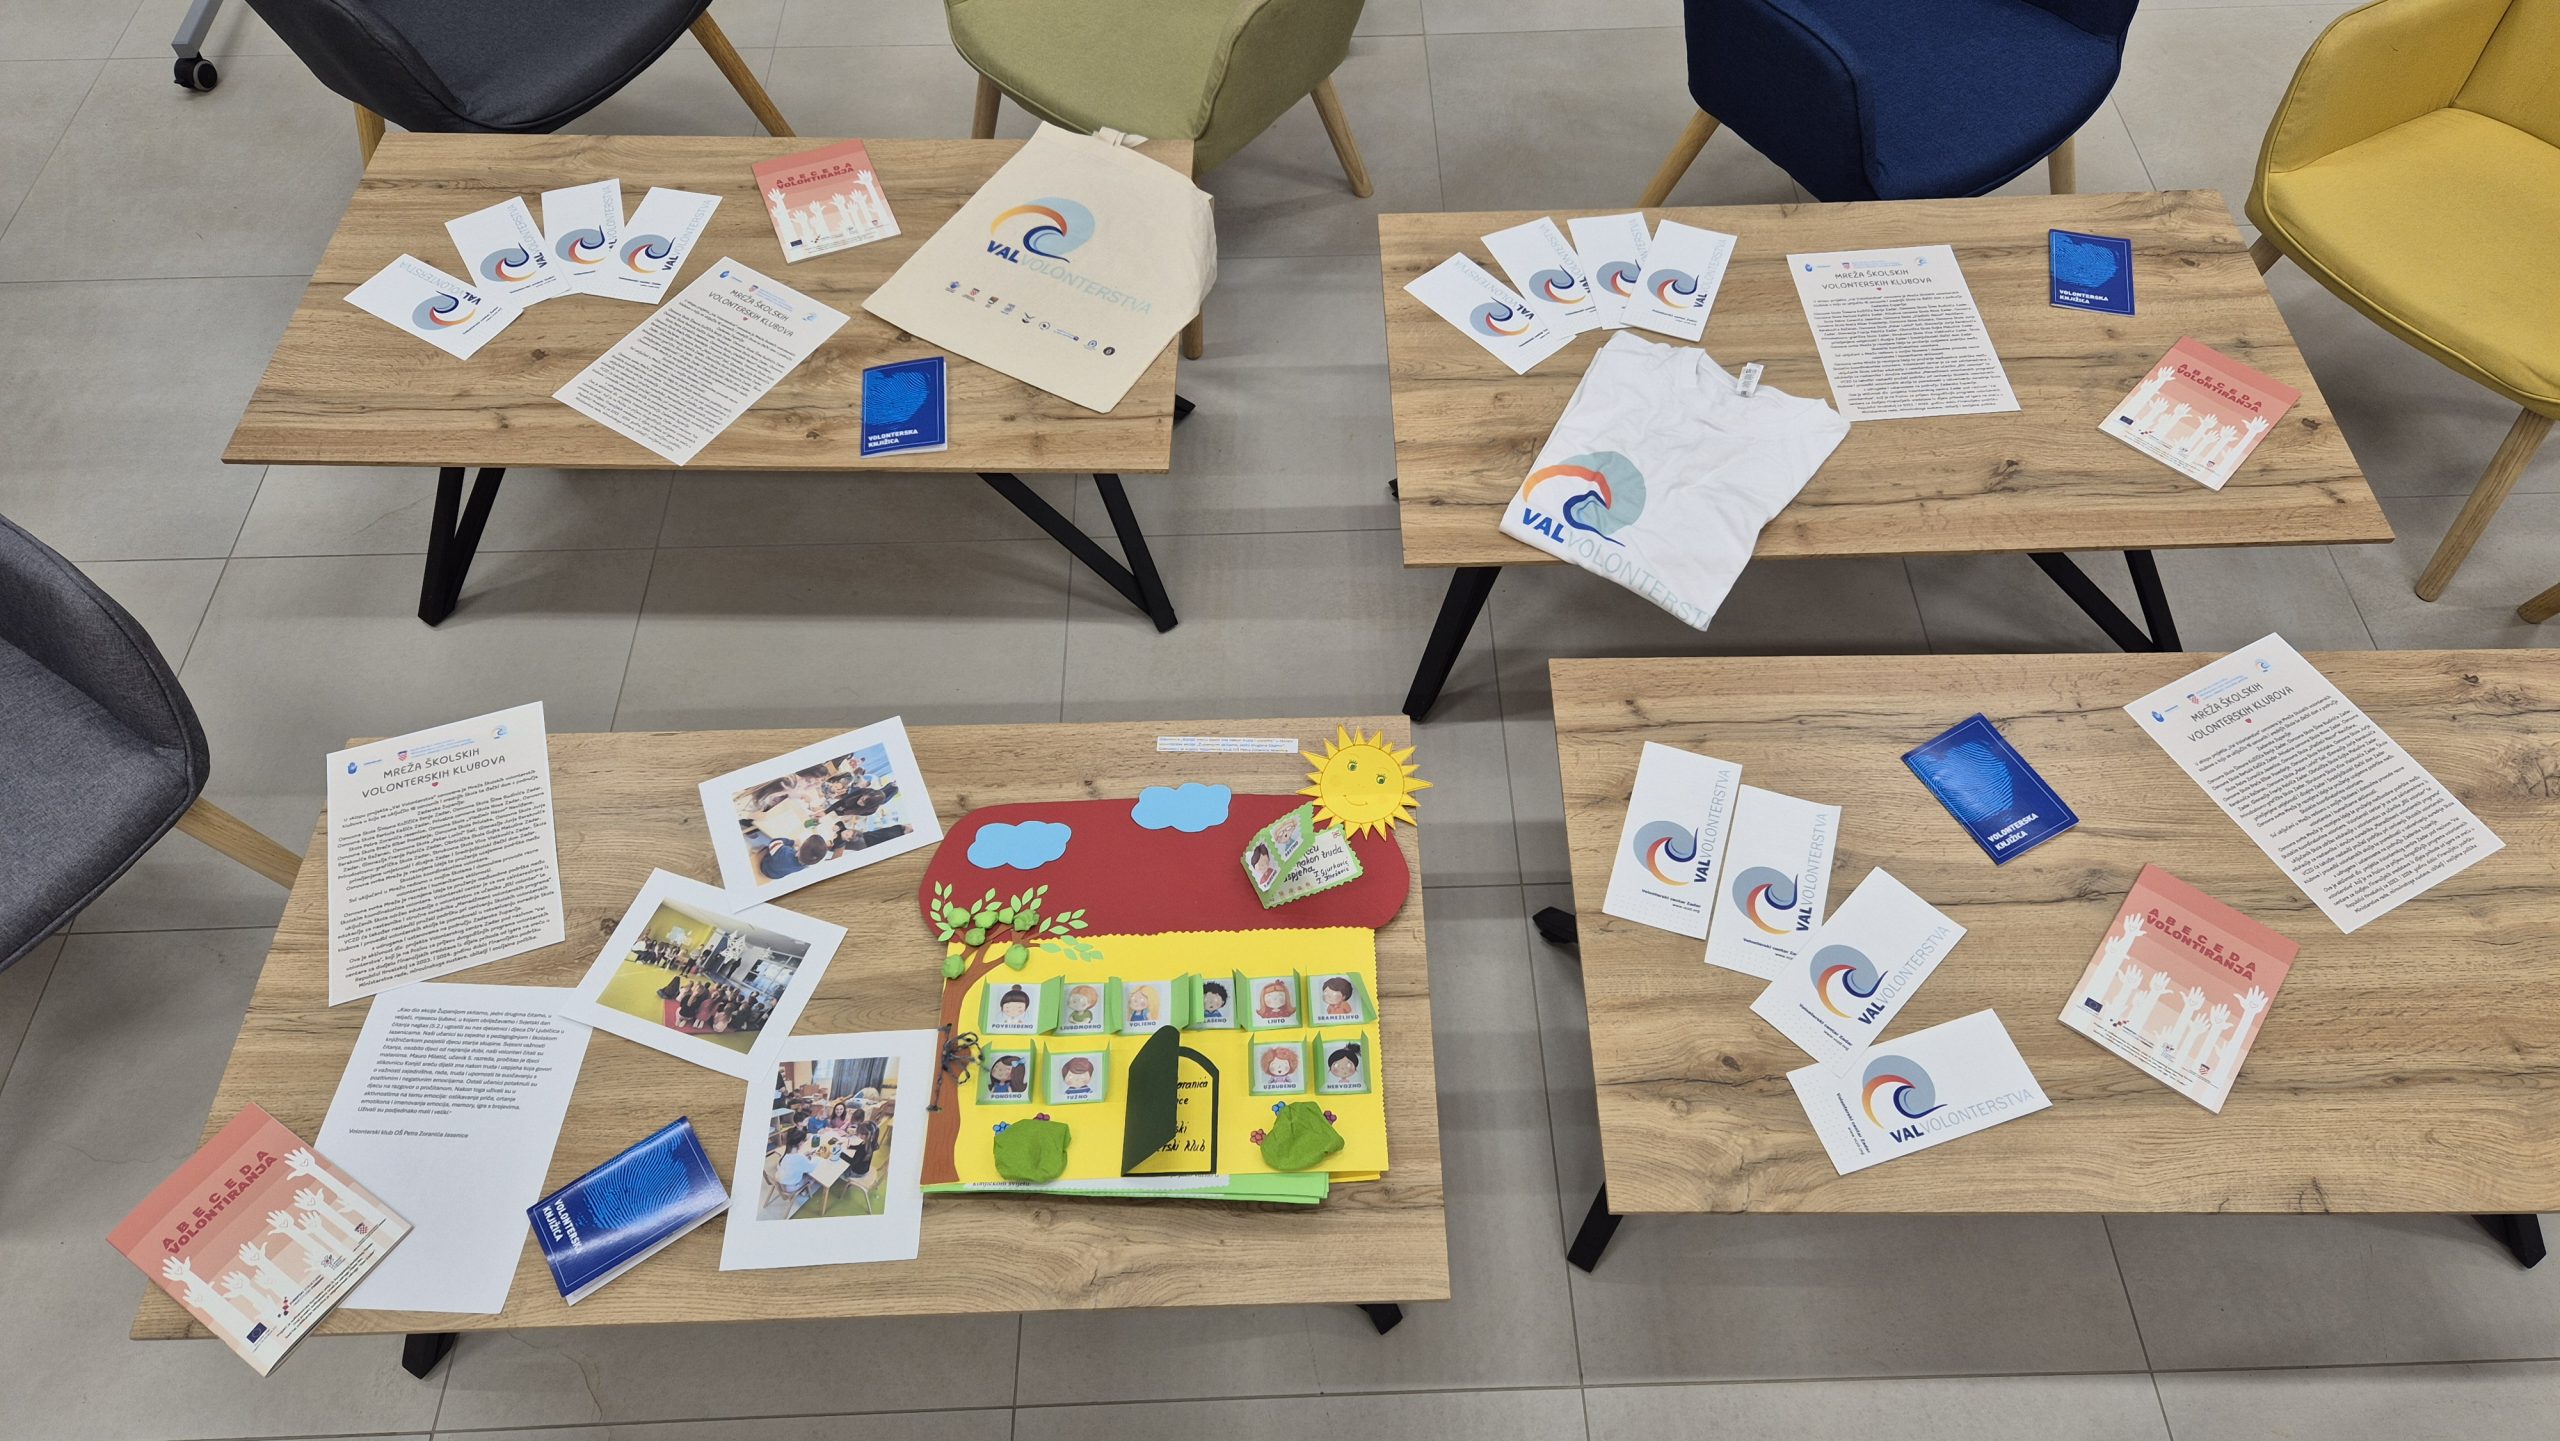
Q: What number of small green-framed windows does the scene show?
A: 10